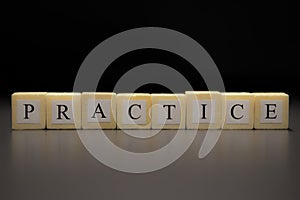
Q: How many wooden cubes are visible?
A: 8